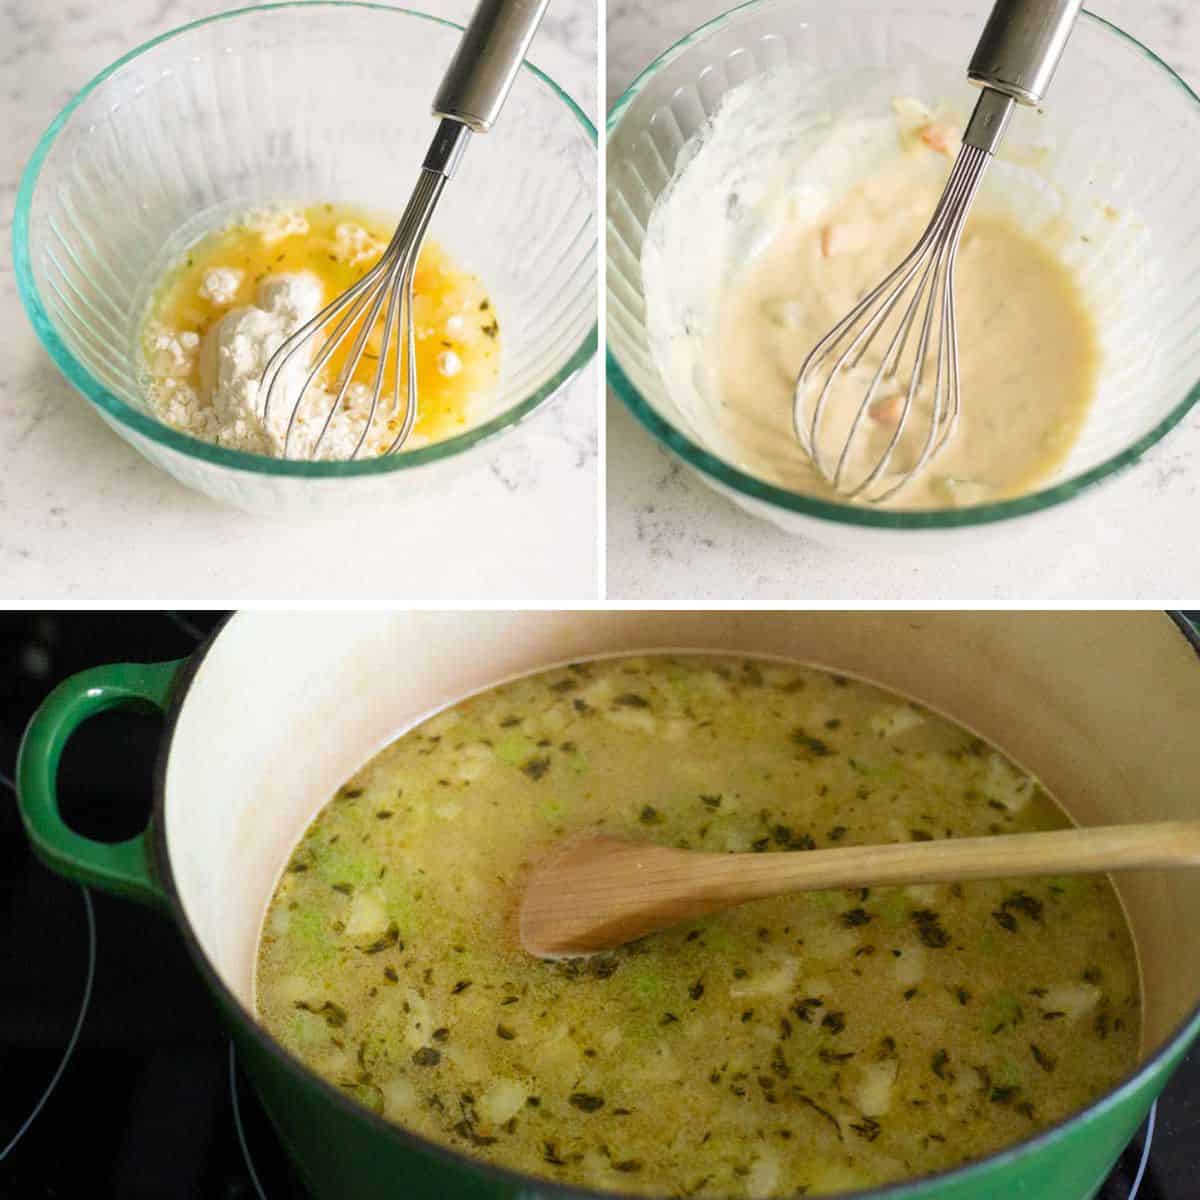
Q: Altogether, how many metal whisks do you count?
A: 2